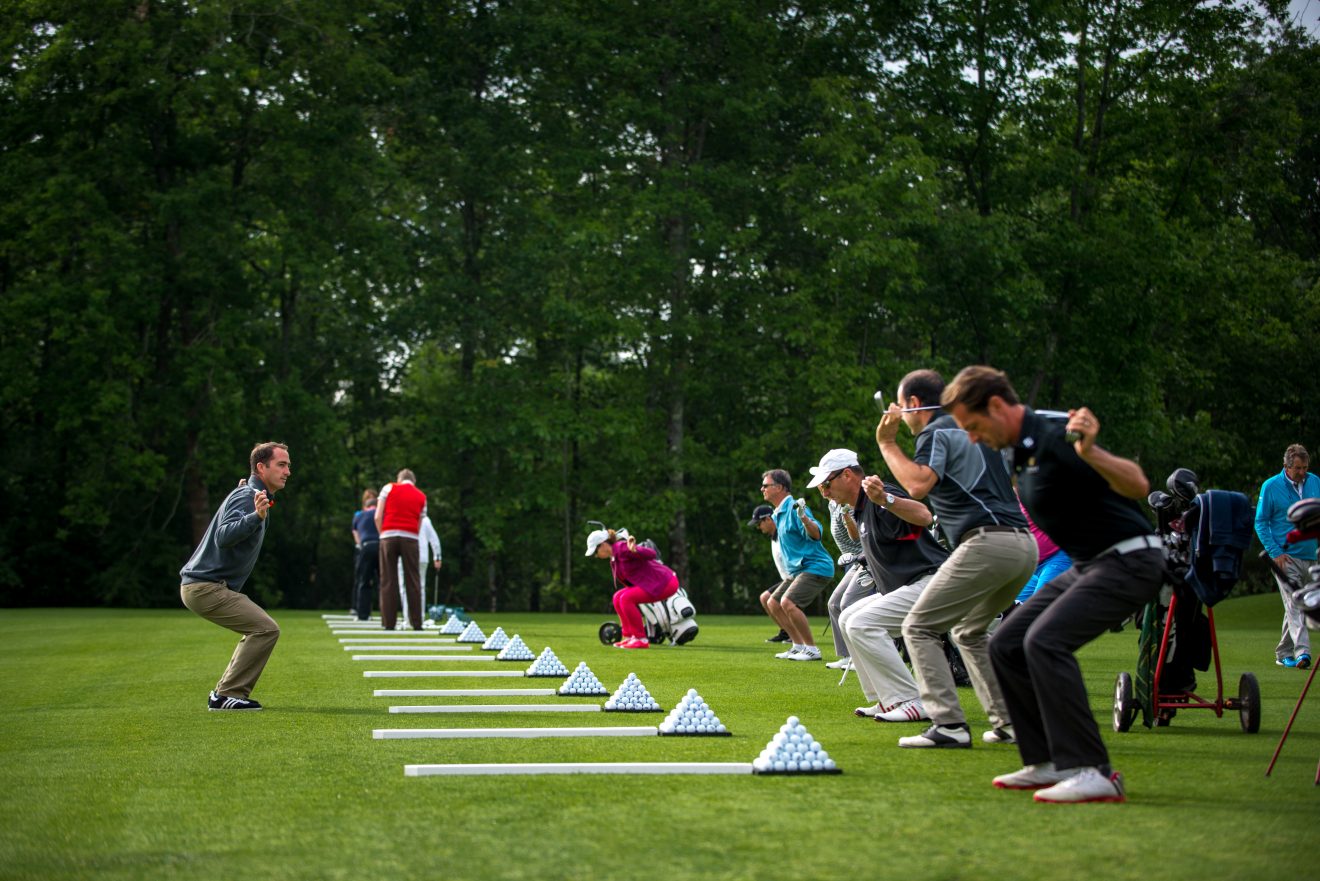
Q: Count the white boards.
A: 12